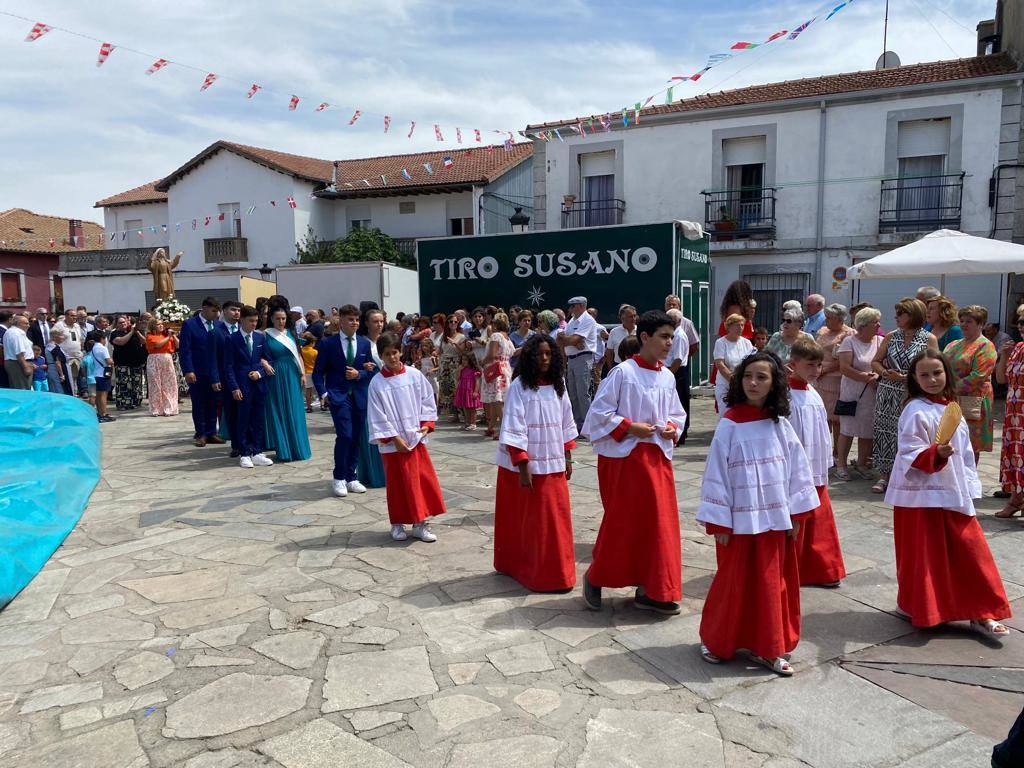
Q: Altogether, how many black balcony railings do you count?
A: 3